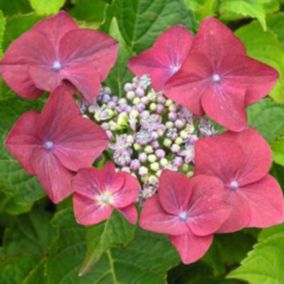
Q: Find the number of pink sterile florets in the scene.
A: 7